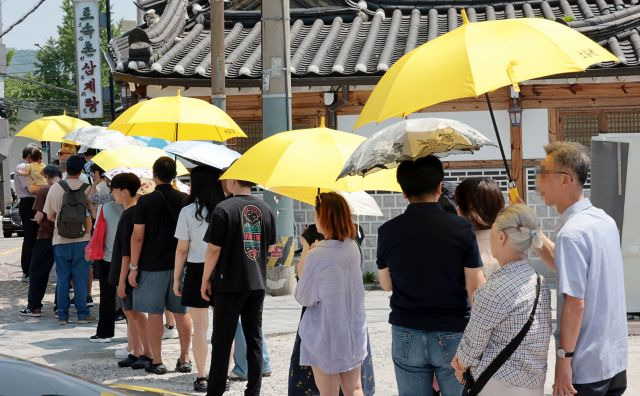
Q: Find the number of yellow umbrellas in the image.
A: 5